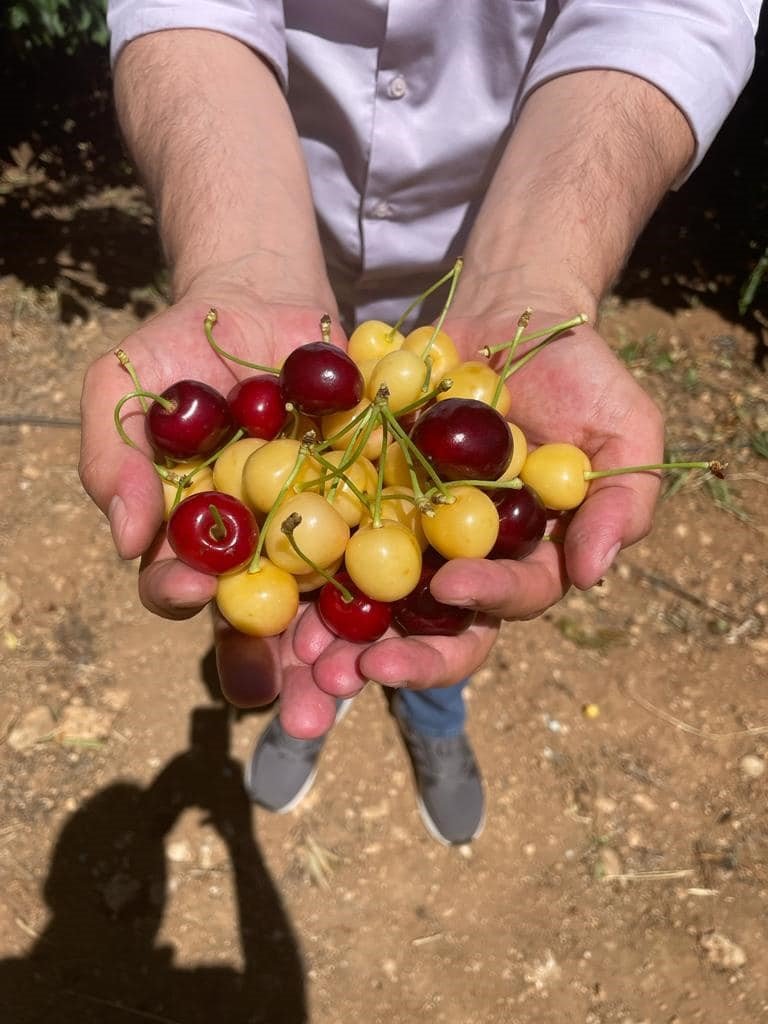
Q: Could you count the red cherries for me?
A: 8